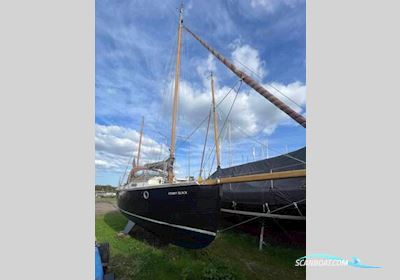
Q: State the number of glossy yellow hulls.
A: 0